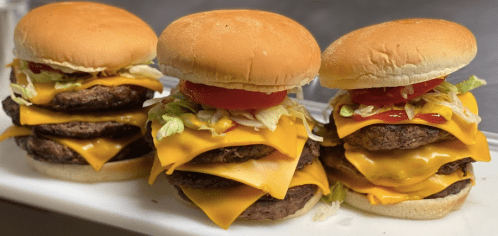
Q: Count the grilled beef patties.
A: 9